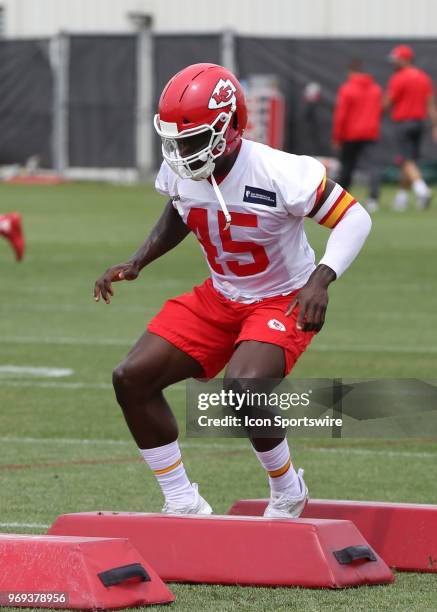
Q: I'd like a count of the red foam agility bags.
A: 3